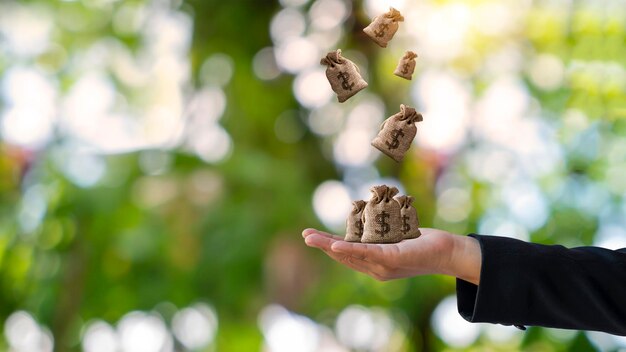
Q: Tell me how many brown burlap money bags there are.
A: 7